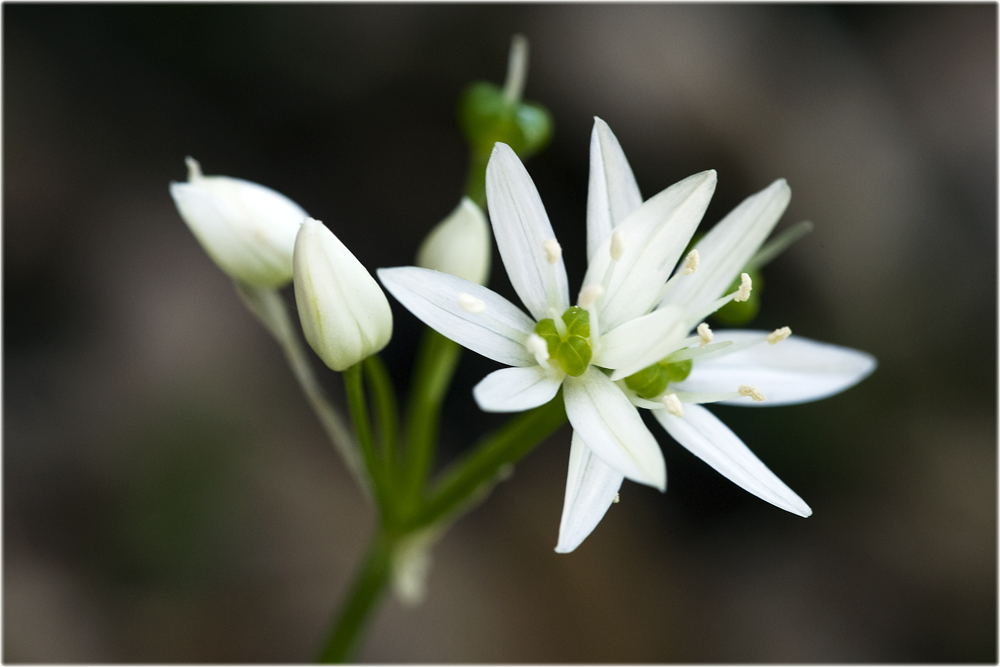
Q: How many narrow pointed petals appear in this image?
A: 11